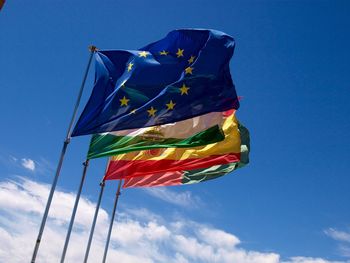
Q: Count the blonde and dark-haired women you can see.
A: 0